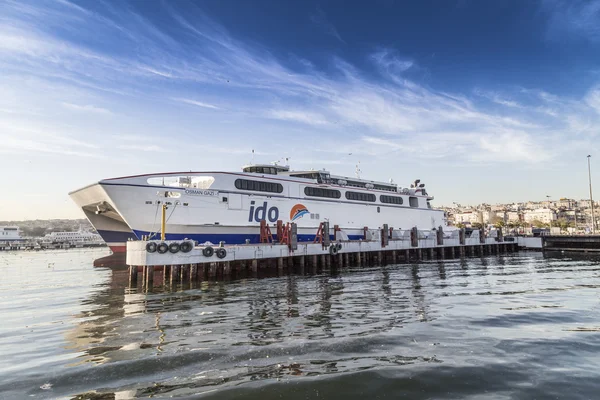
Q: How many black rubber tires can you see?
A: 8